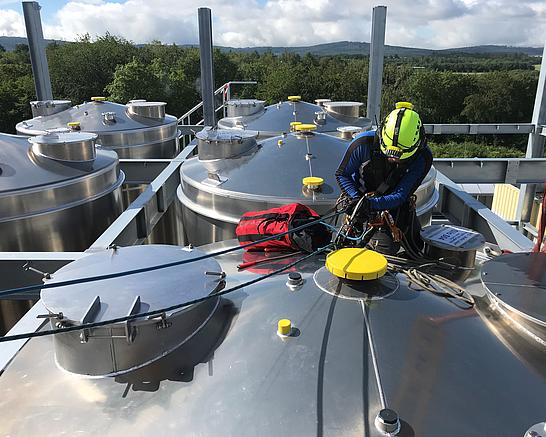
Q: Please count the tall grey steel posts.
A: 4